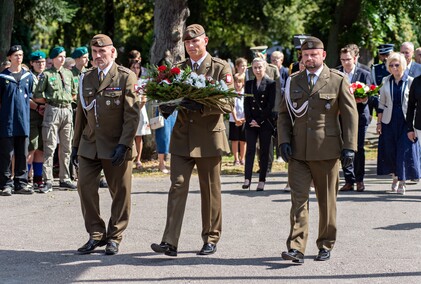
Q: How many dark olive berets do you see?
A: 3